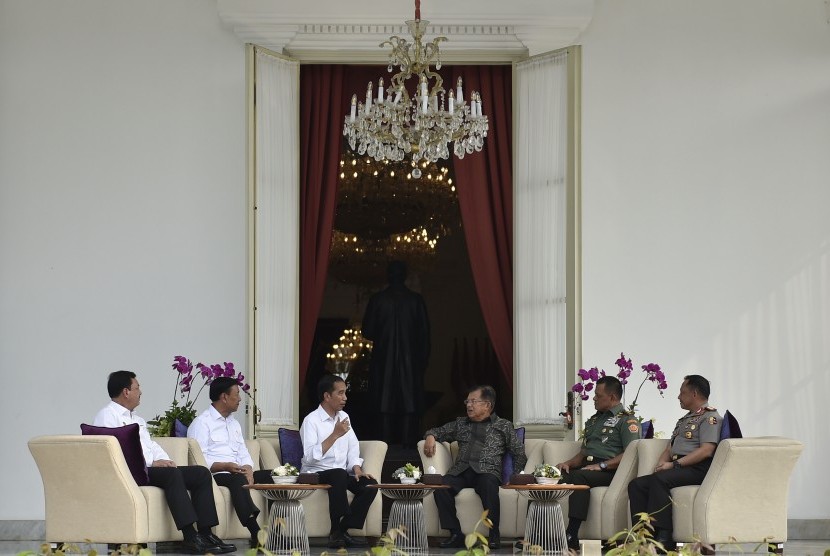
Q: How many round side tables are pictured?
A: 3